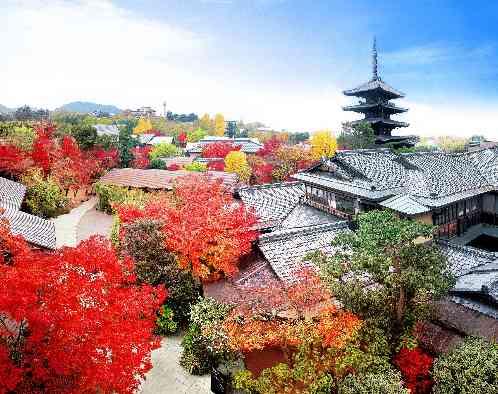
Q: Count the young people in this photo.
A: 0